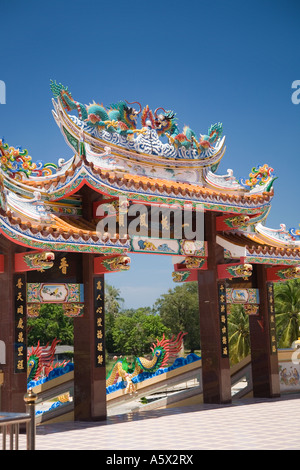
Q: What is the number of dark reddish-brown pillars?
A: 4